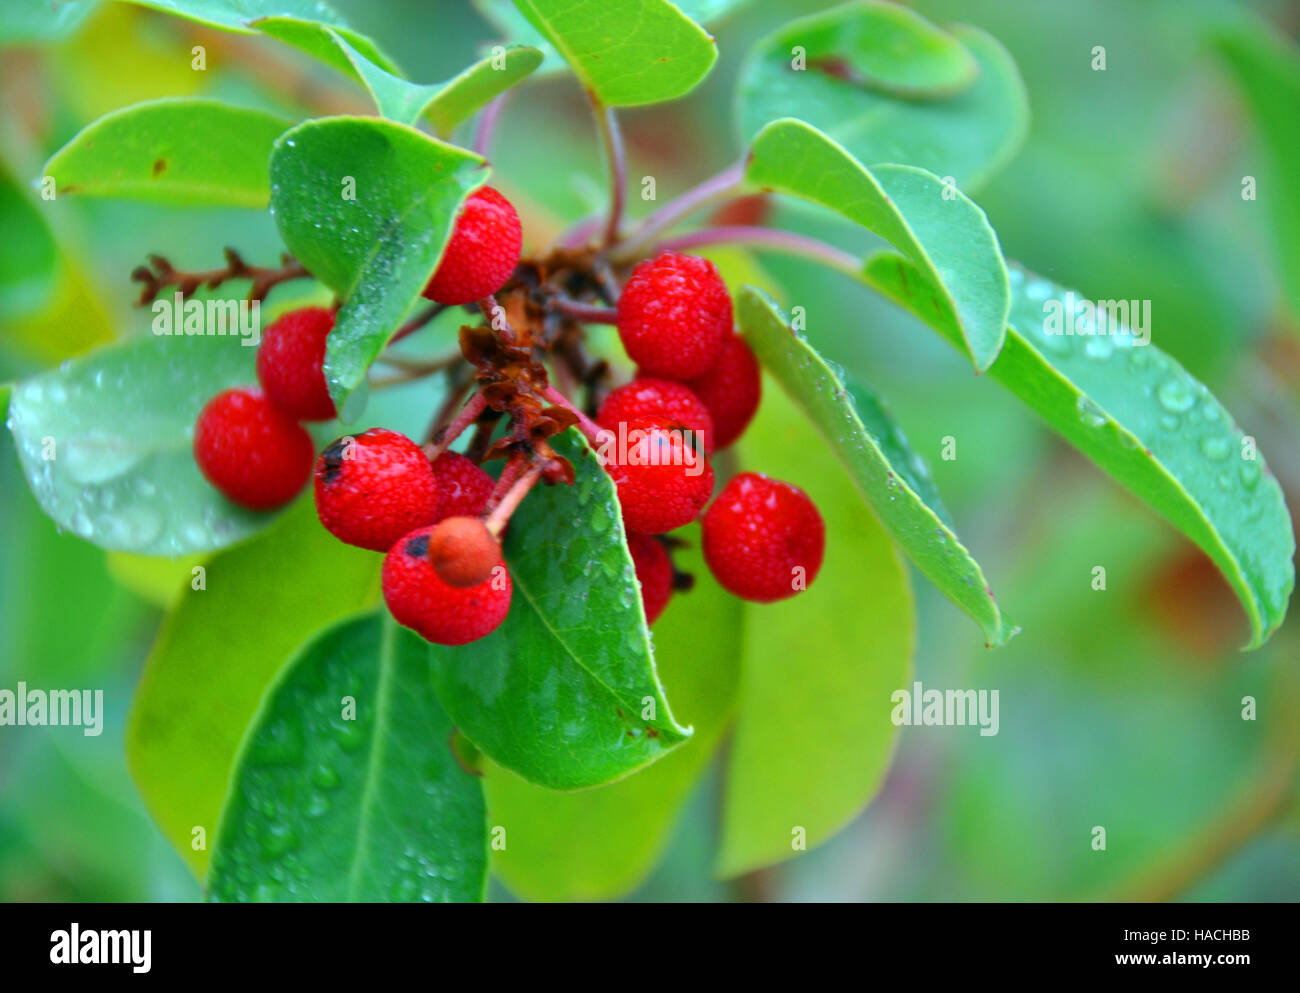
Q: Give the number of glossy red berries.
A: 12